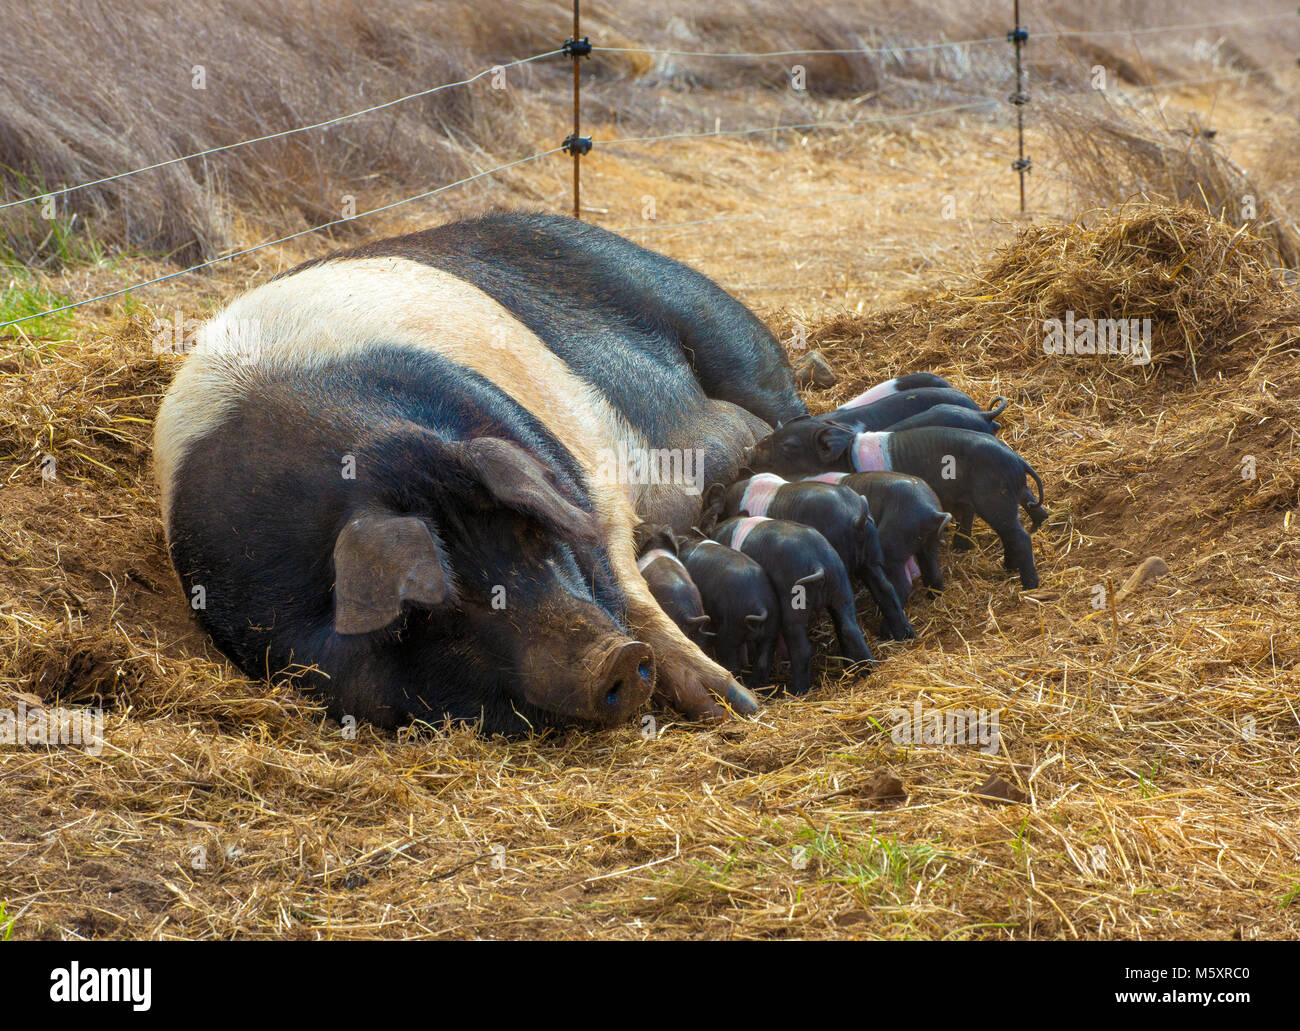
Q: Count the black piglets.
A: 9